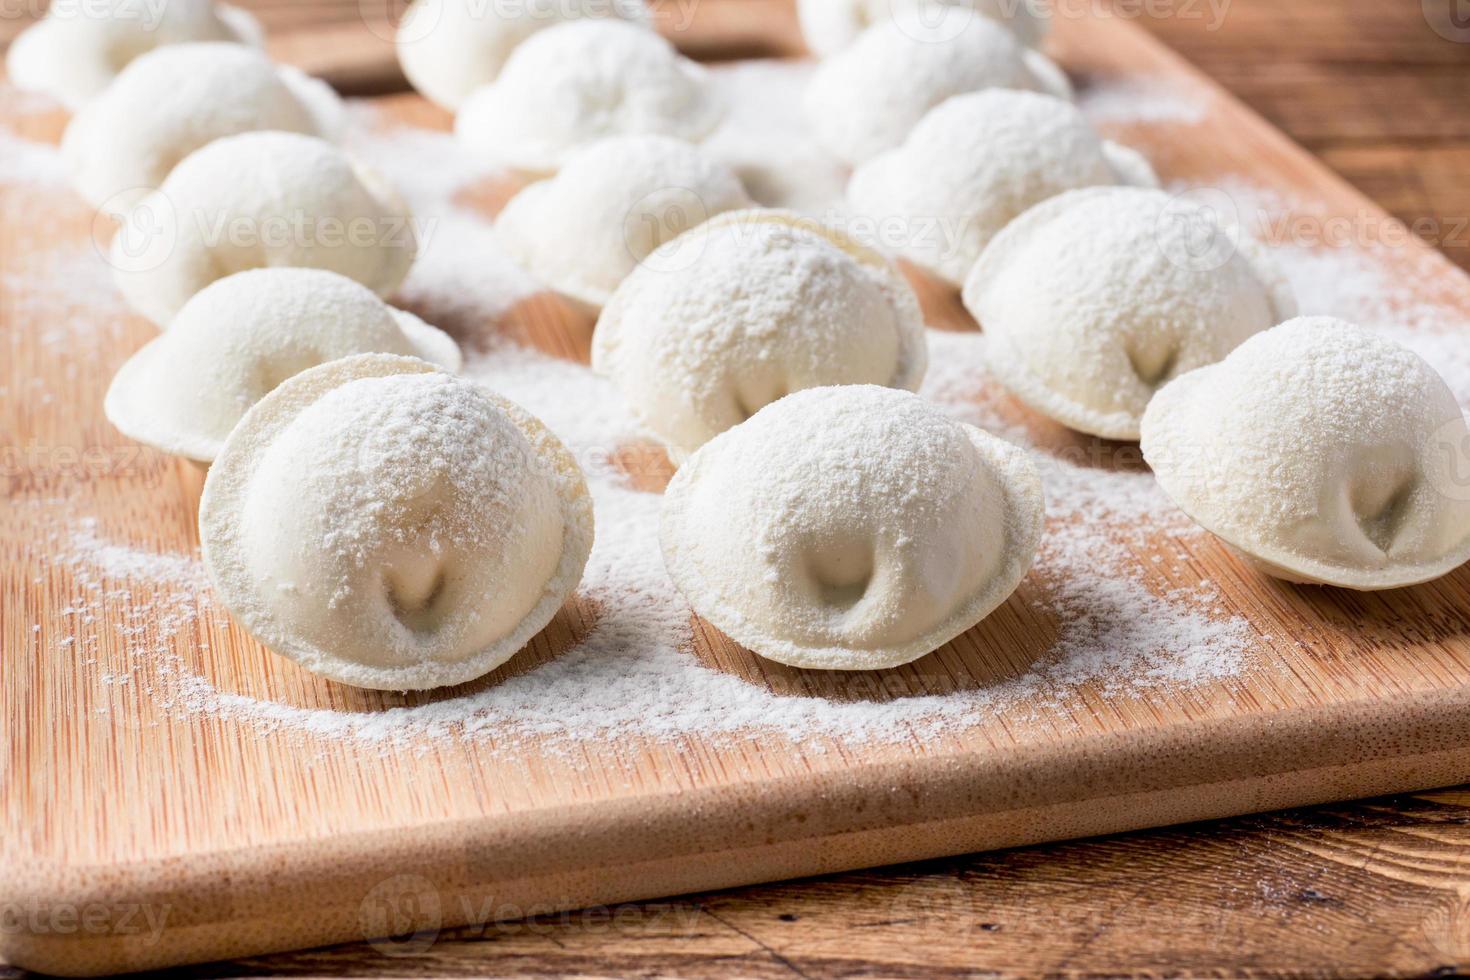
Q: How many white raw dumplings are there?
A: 15